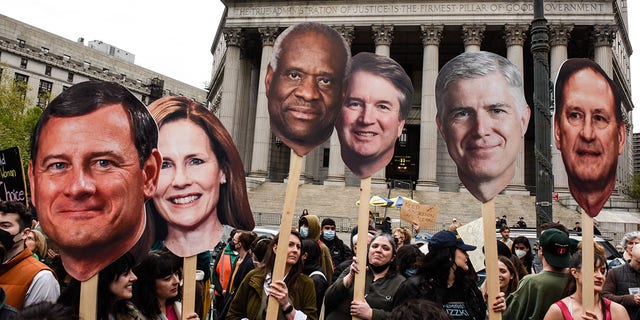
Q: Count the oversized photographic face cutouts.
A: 6